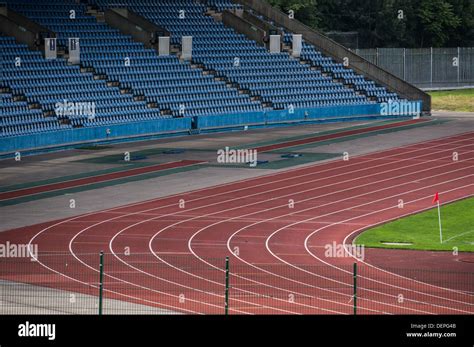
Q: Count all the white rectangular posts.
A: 6